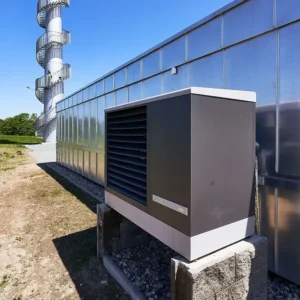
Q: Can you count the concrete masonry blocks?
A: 2